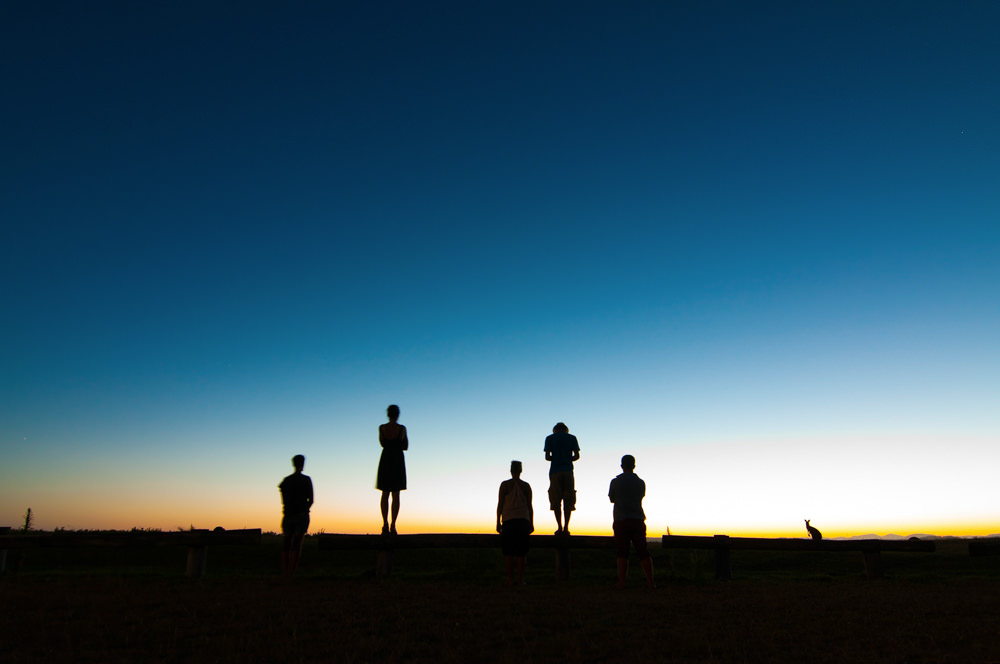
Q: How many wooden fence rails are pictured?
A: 4